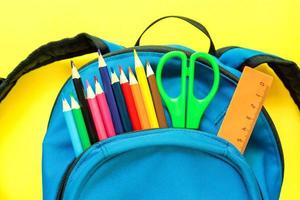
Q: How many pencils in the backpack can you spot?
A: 11